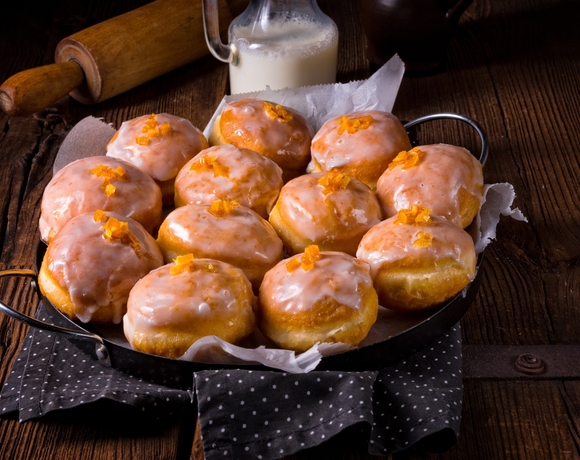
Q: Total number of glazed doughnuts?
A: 12